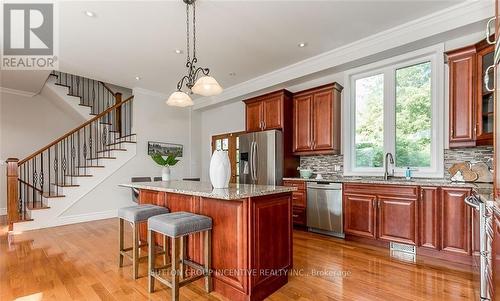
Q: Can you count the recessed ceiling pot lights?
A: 4